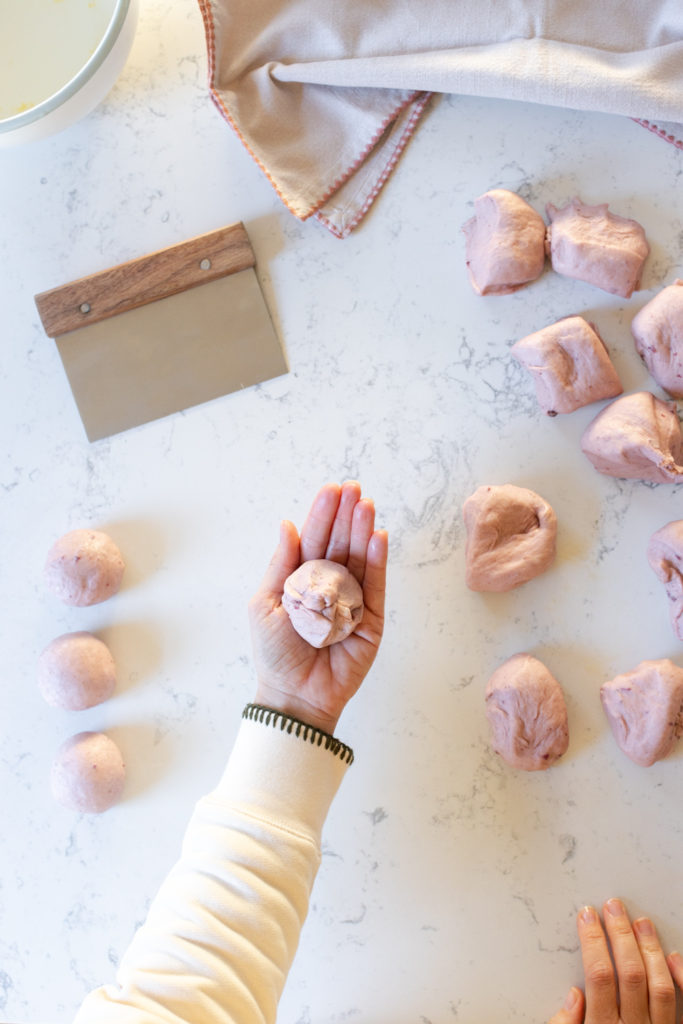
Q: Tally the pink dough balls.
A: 13